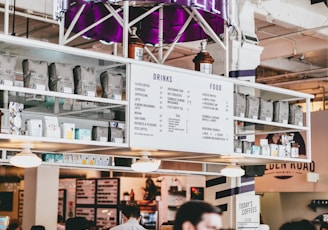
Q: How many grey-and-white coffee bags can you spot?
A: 14